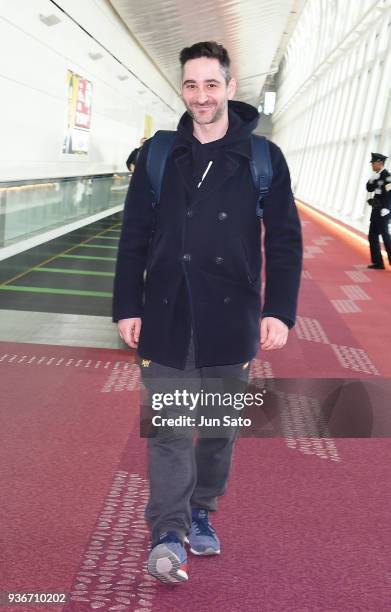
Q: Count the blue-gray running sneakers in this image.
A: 2